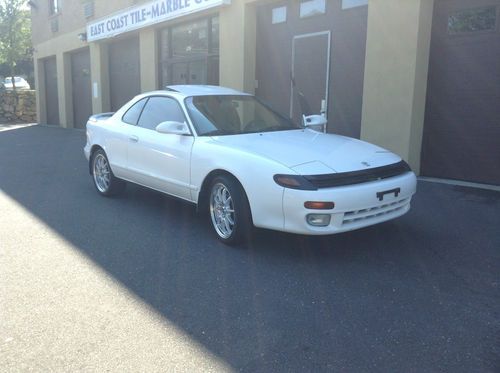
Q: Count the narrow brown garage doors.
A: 3